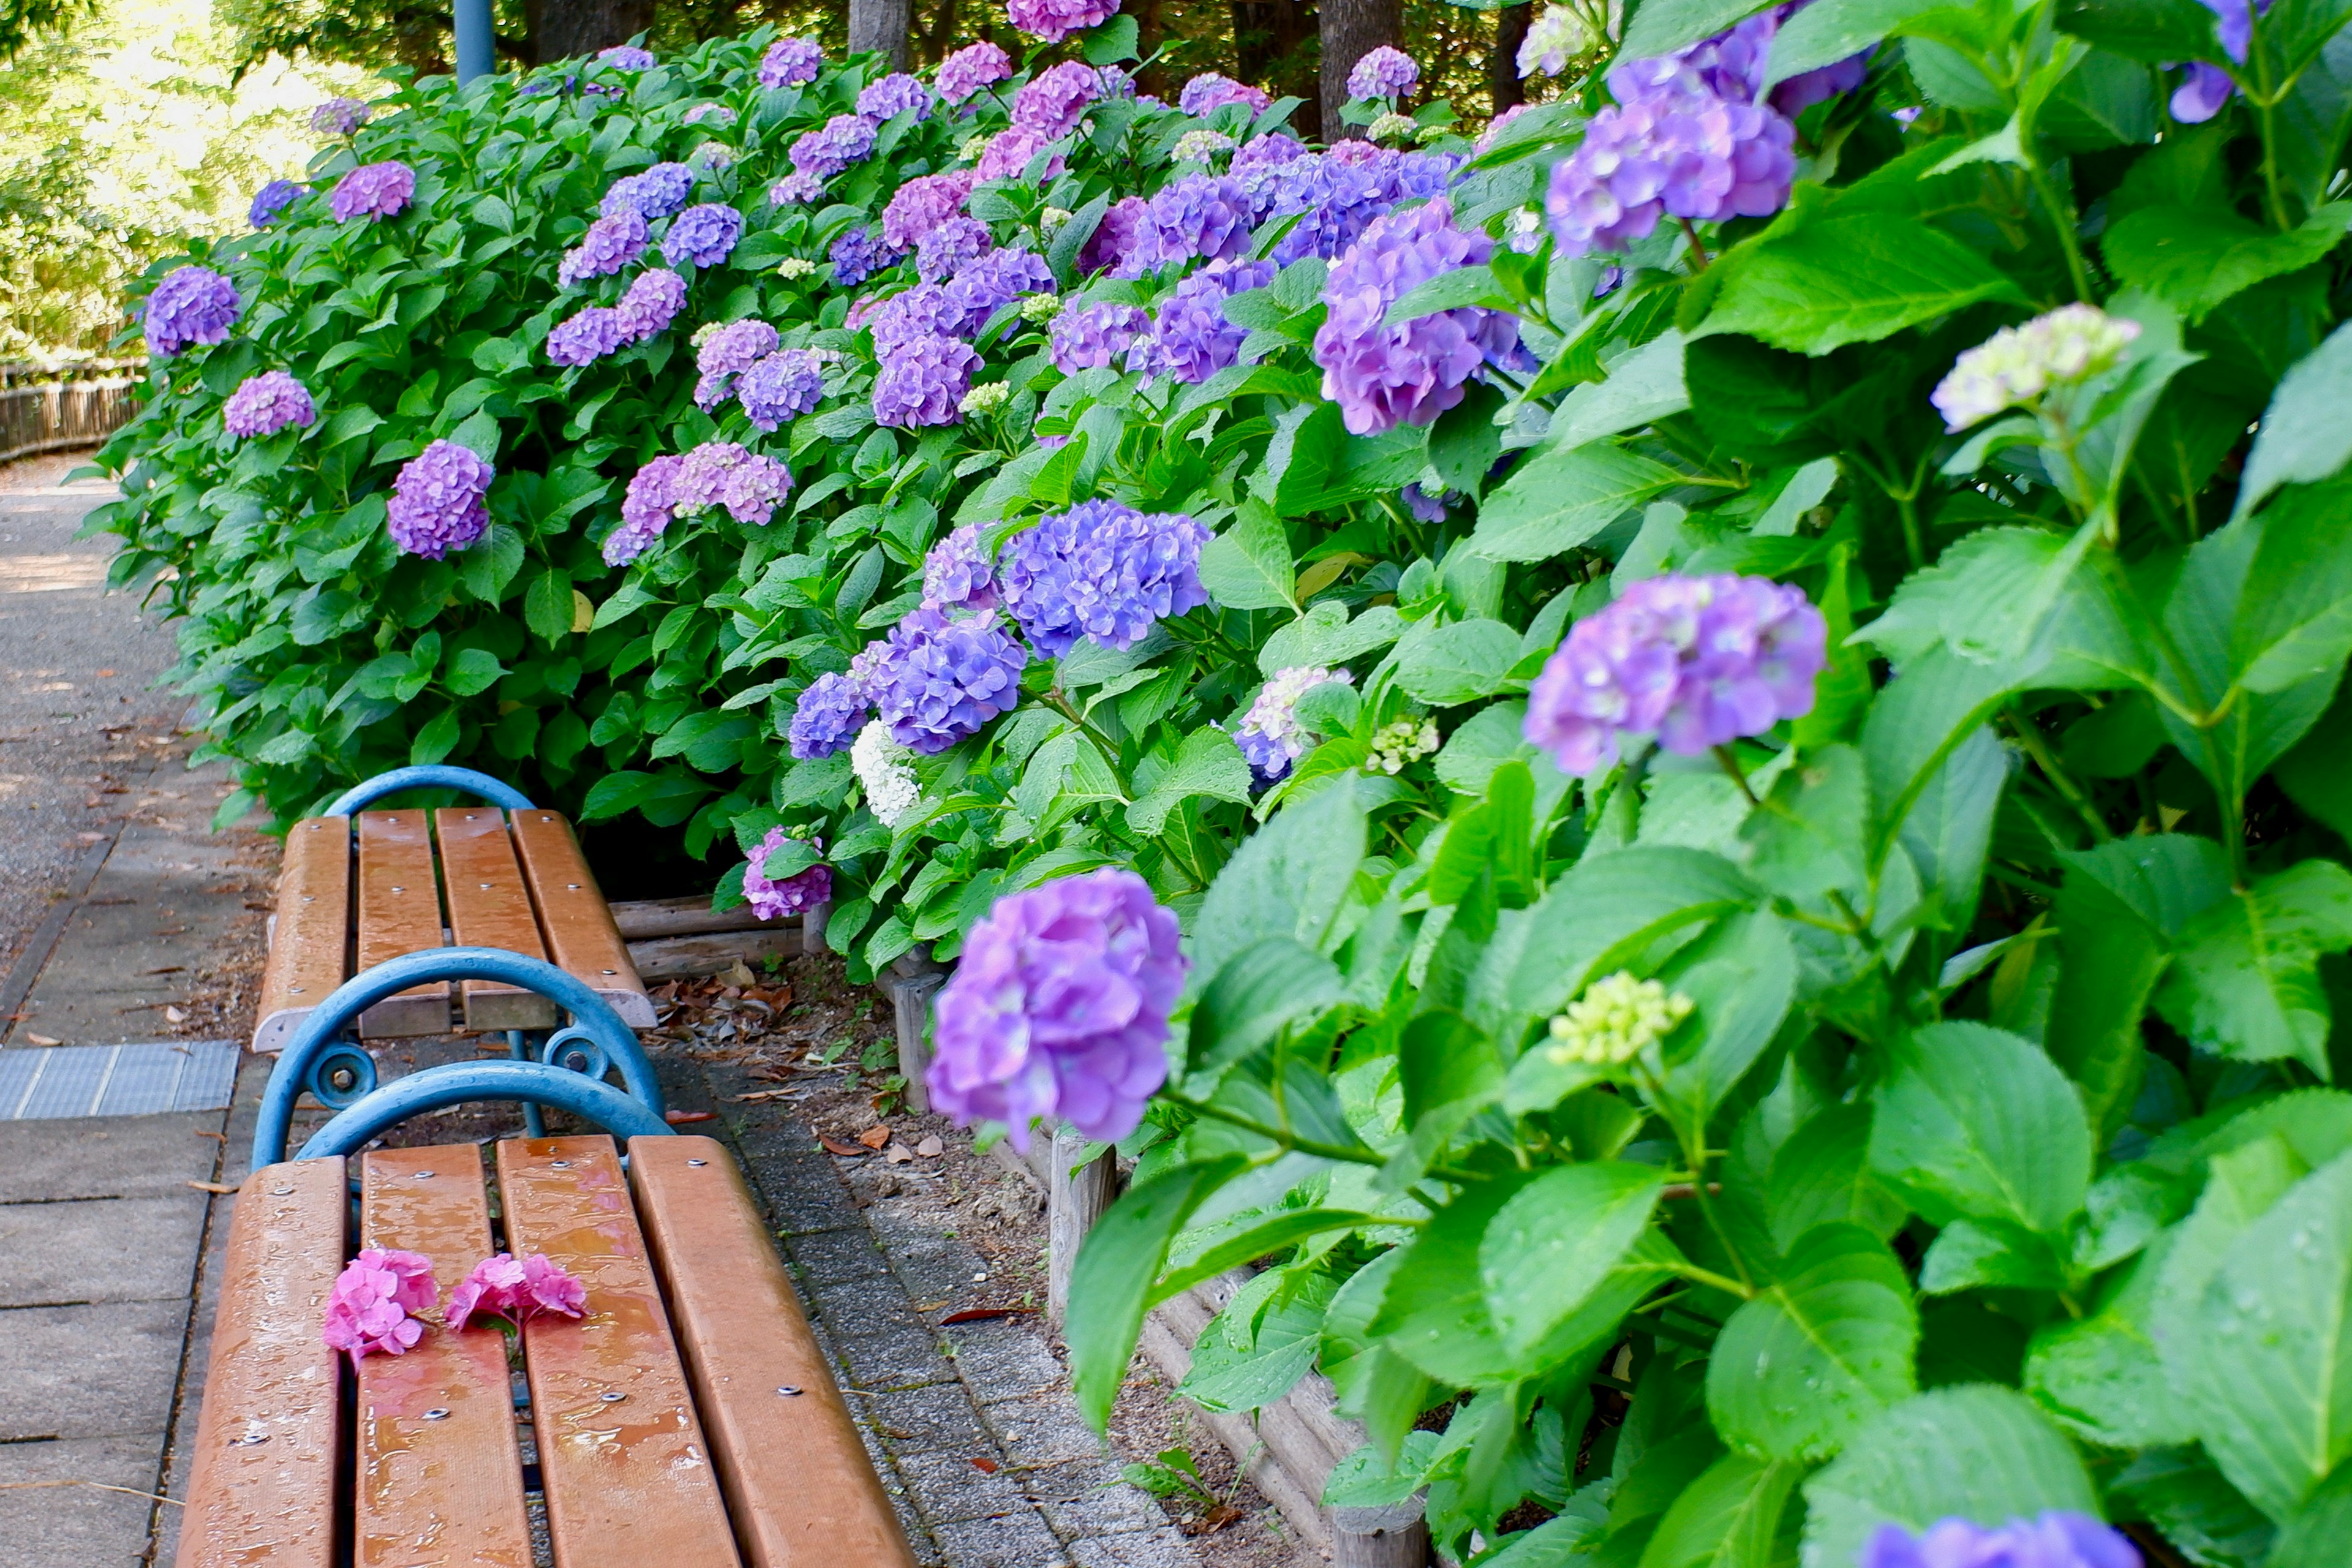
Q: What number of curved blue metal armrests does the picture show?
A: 3